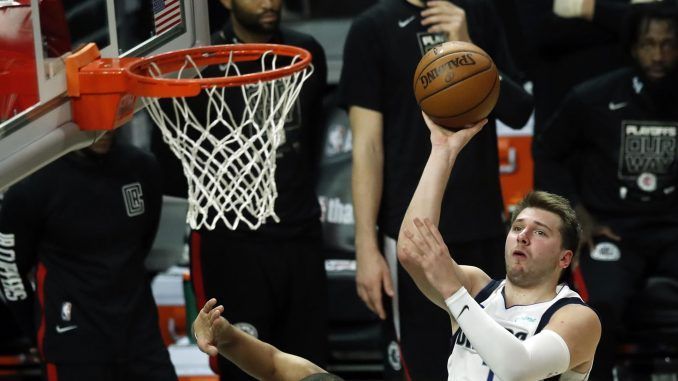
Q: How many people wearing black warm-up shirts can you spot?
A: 4